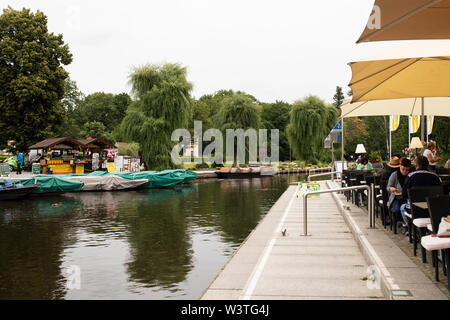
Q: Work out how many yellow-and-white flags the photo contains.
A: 3